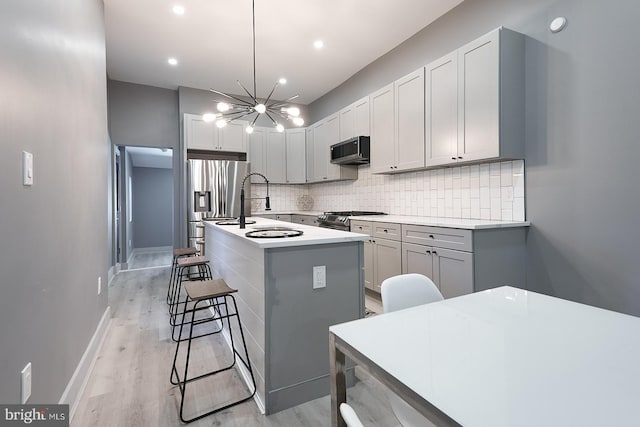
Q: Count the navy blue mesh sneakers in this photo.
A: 0